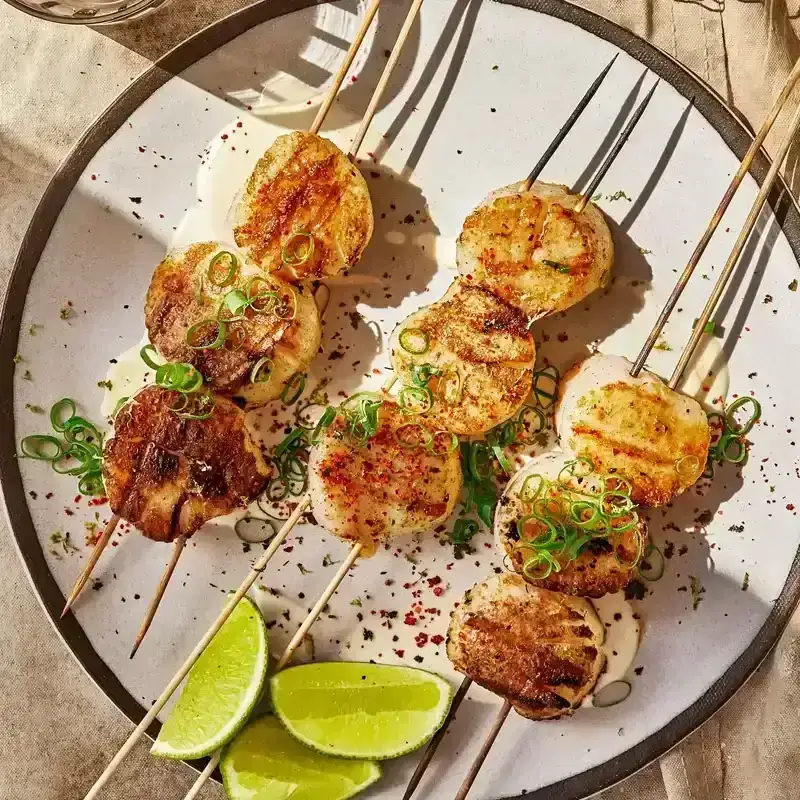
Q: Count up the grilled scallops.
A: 9